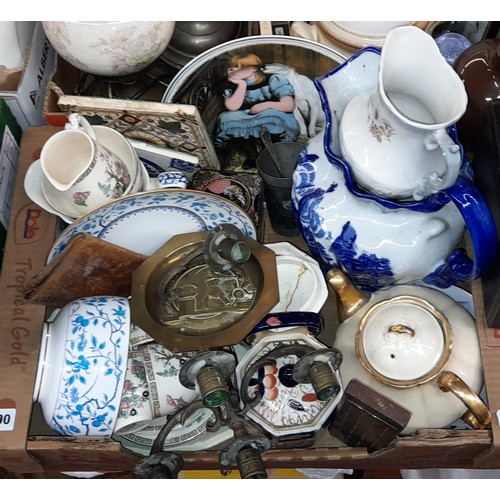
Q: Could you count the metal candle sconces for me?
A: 5